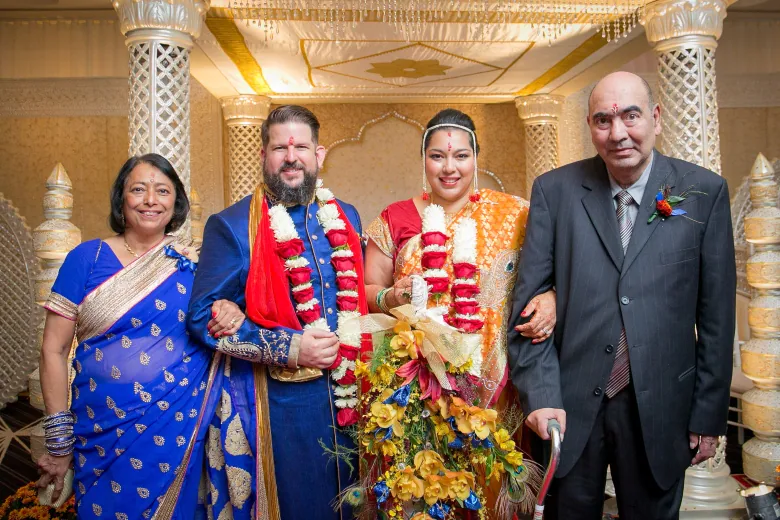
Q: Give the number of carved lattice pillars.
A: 4